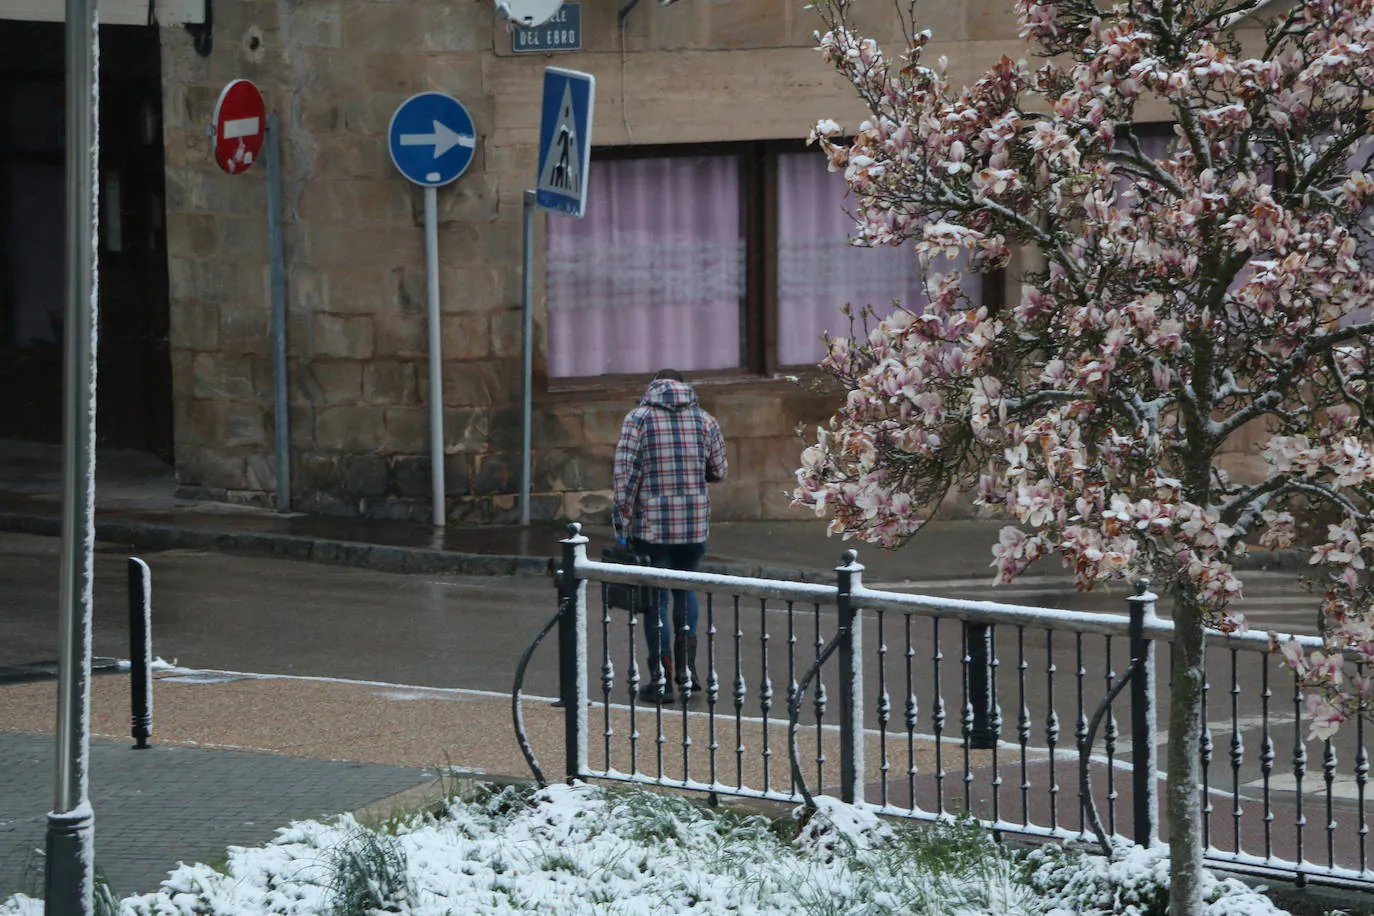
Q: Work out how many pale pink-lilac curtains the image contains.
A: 2